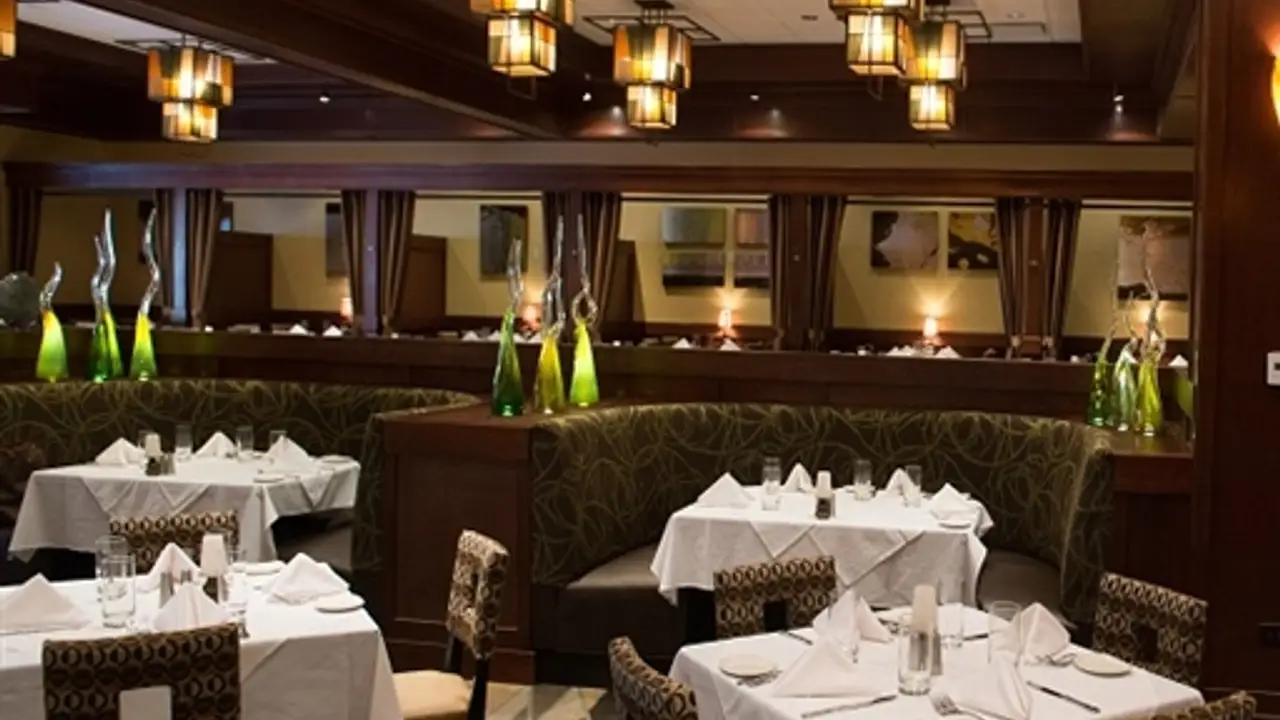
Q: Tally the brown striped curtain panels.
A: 11